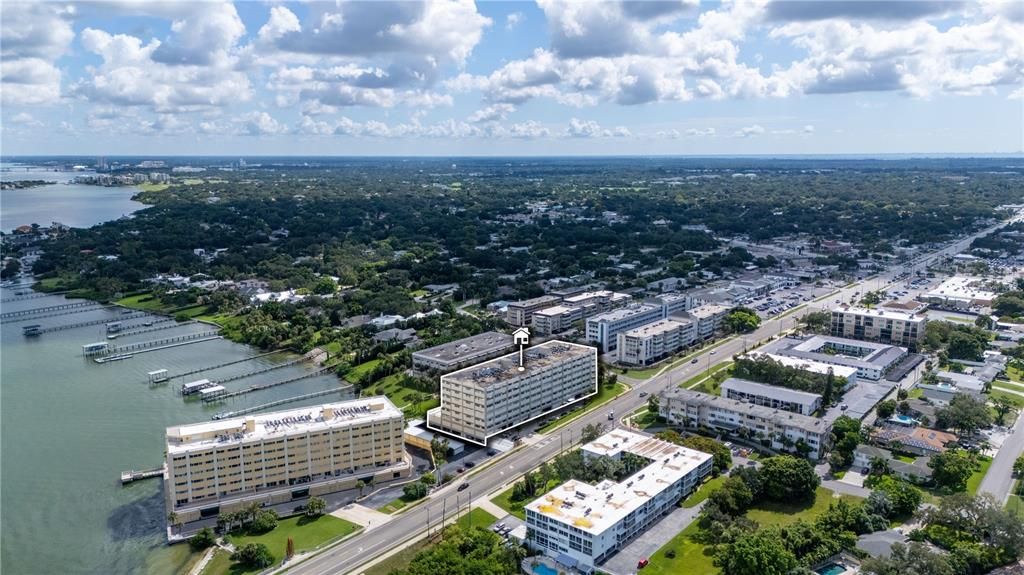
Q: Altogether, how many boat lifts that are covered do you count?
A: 6